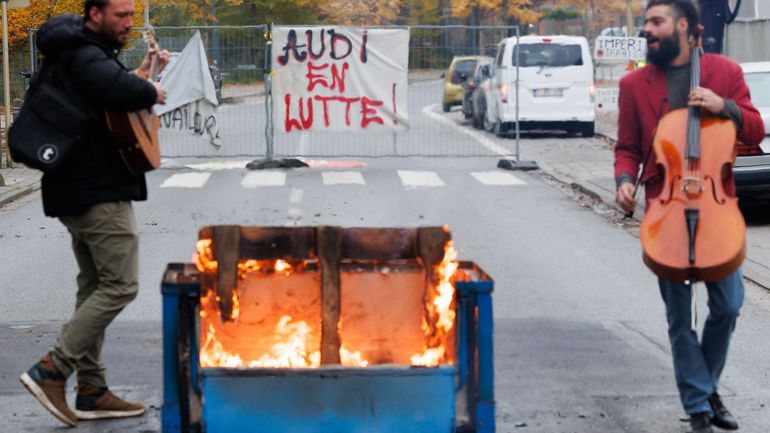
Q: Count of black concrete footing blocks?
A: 2